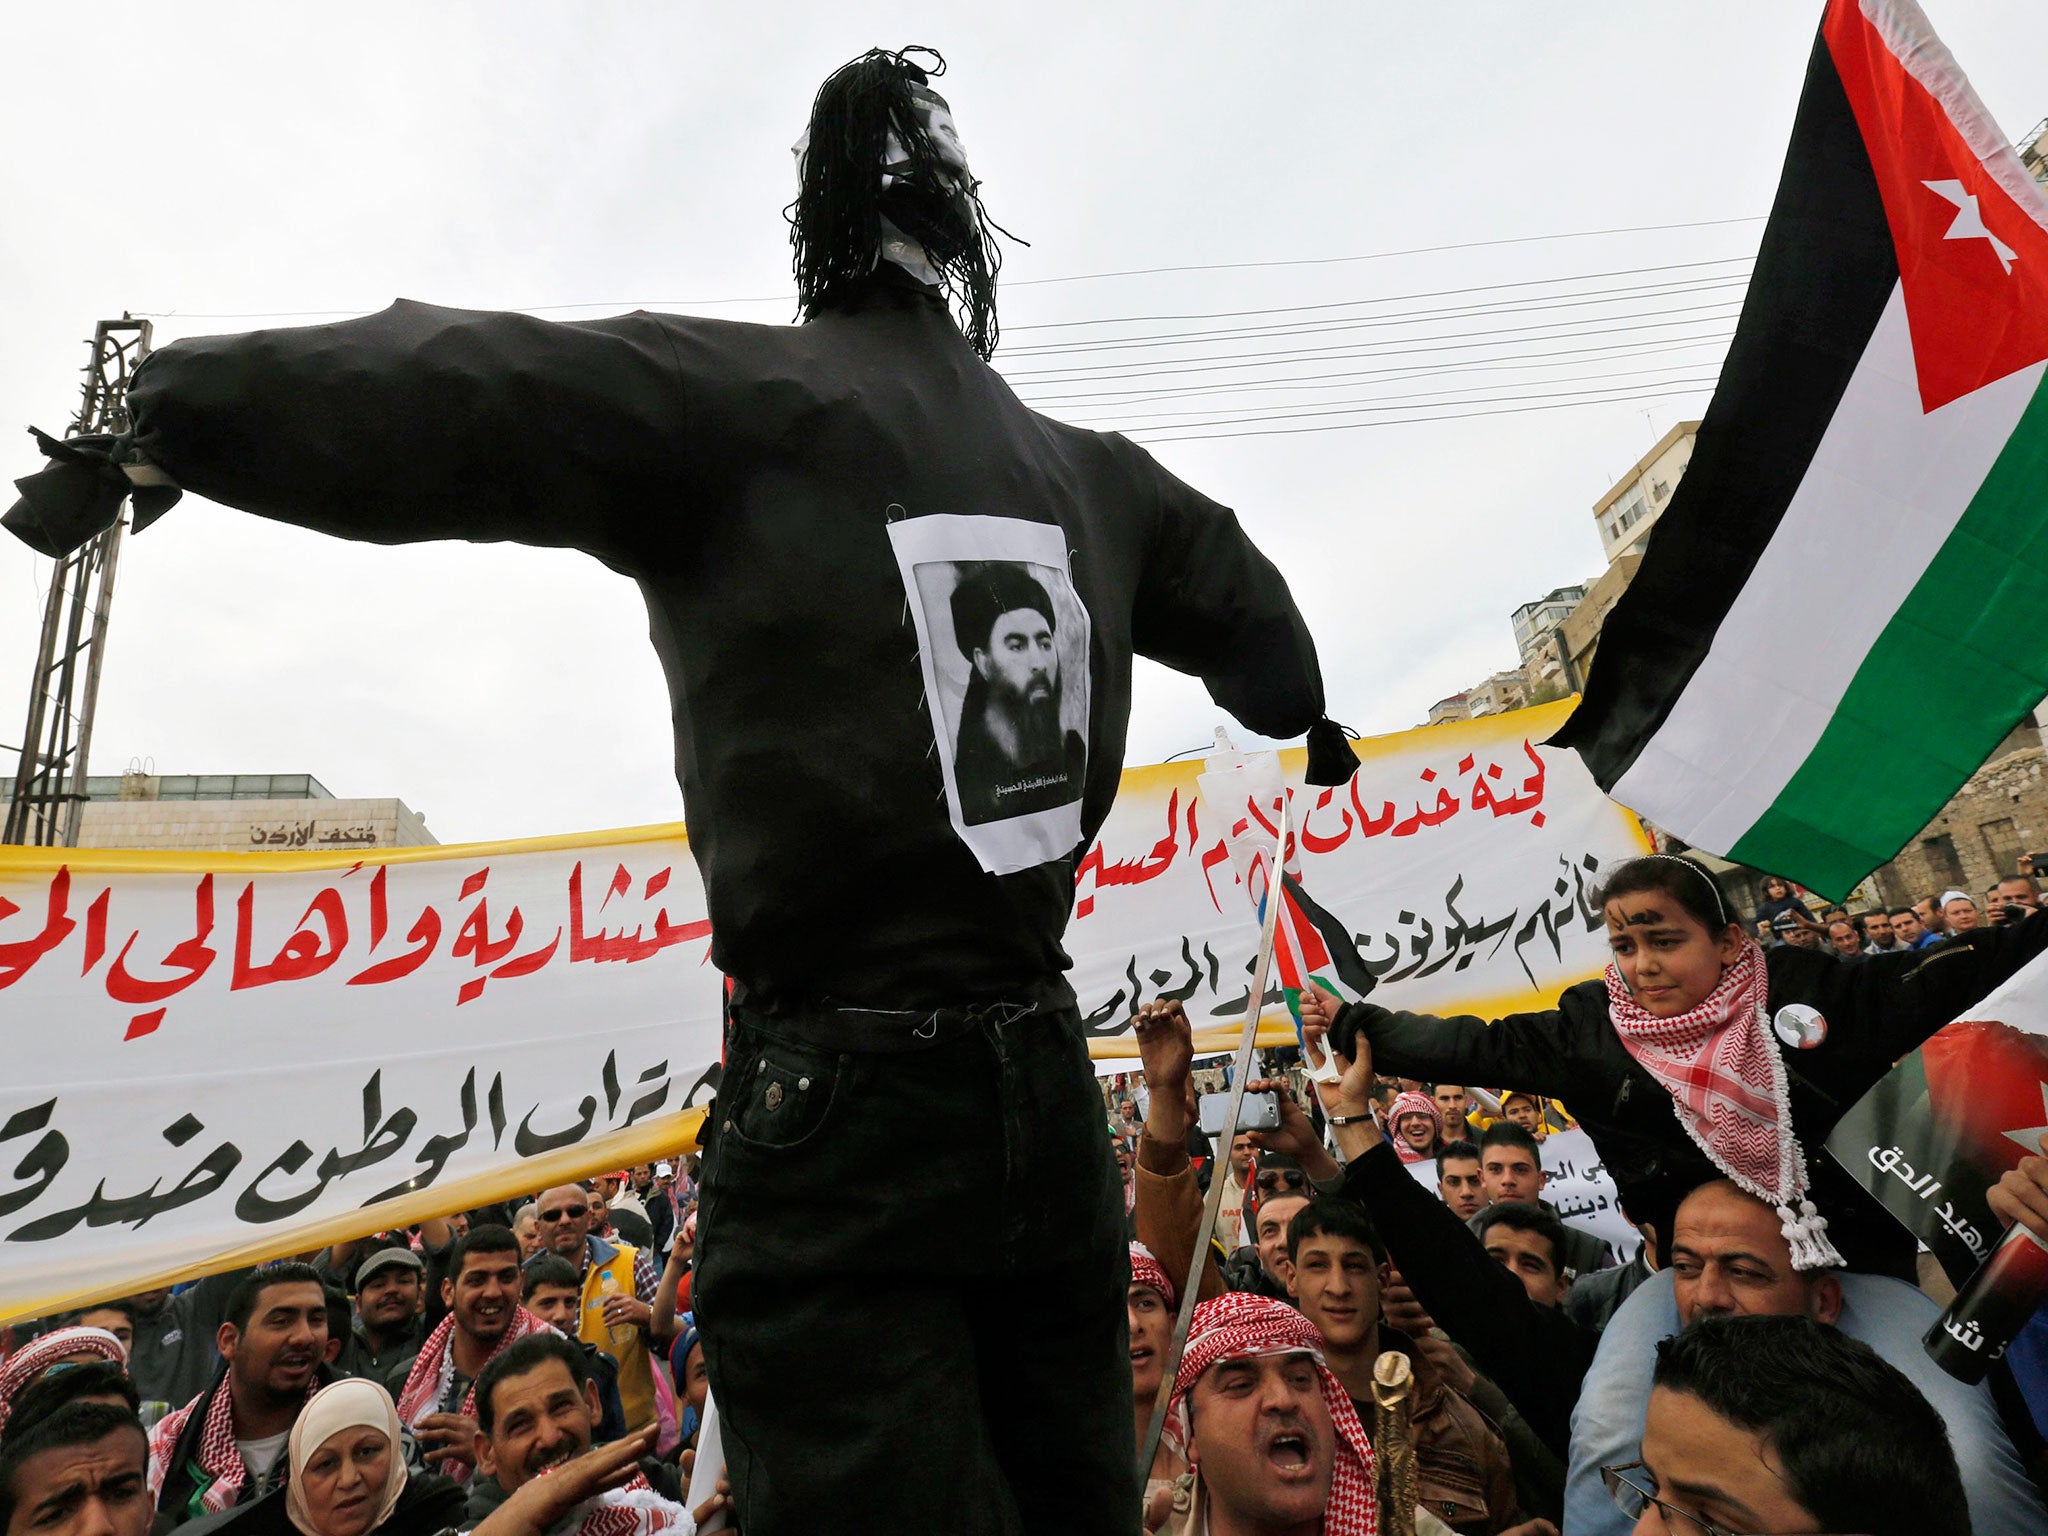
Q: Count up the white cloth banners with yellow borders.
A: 2